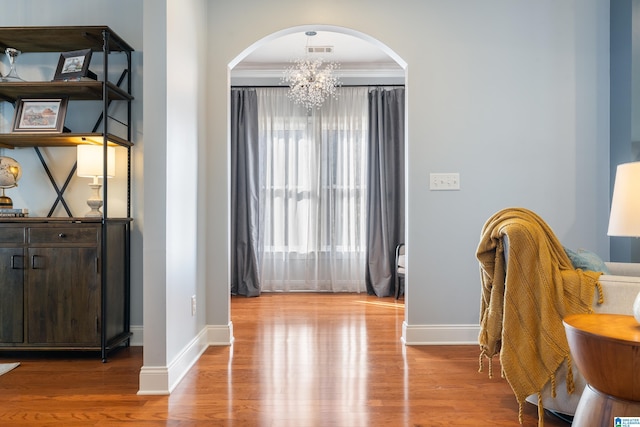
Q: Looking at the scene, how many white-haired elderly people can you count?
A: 0